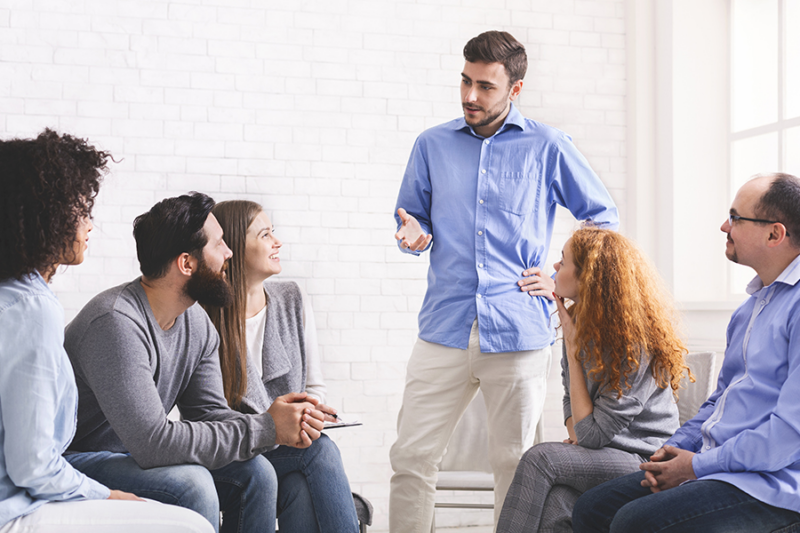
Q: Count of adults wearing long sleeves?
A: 6